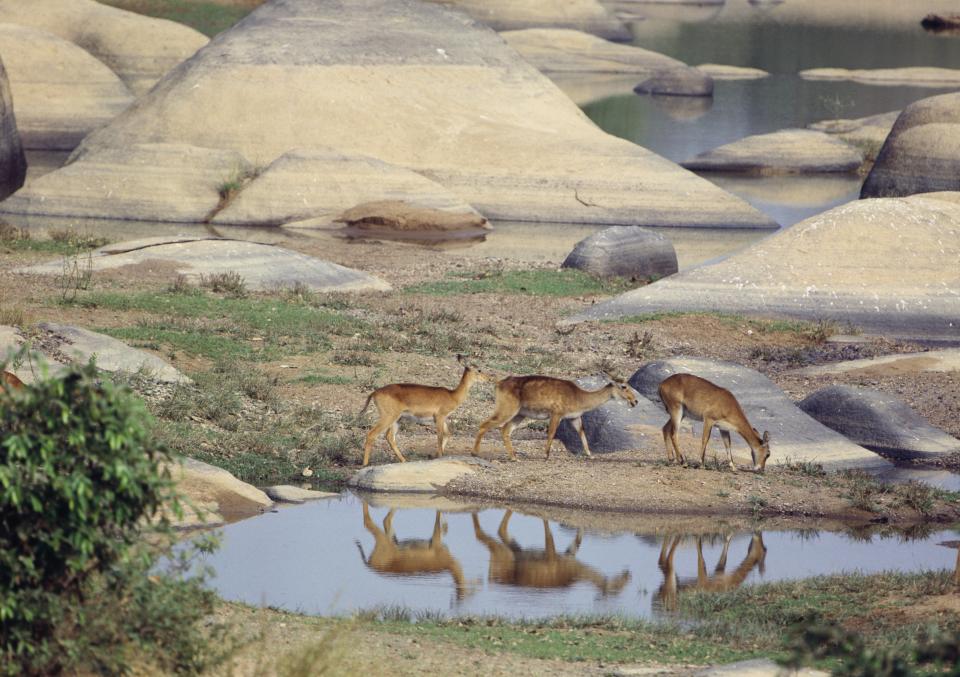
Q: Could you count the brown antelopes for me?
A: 3